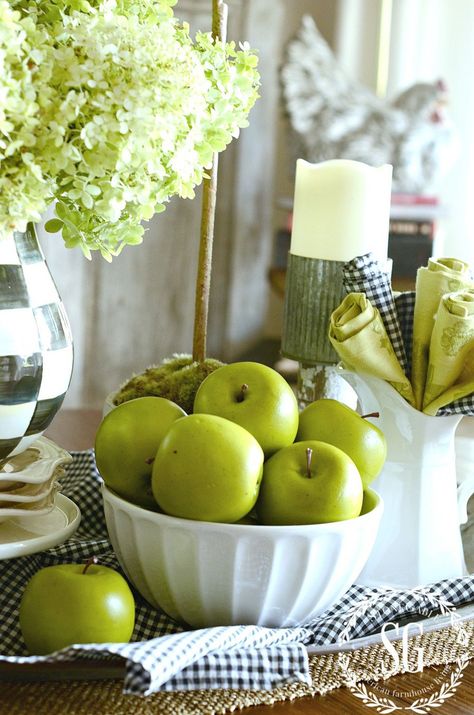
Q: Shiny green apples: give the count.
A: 6